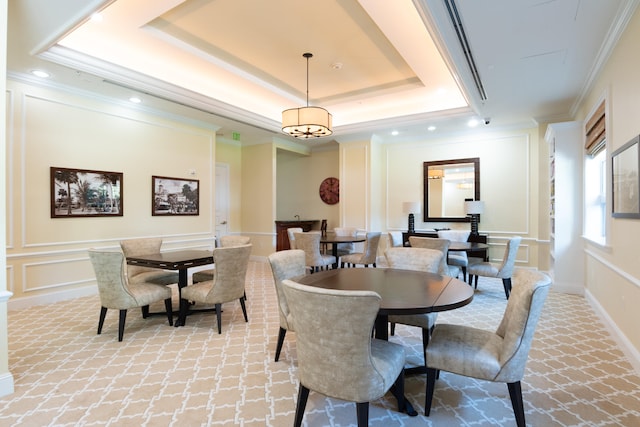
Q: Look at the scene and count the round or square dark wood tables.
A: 4